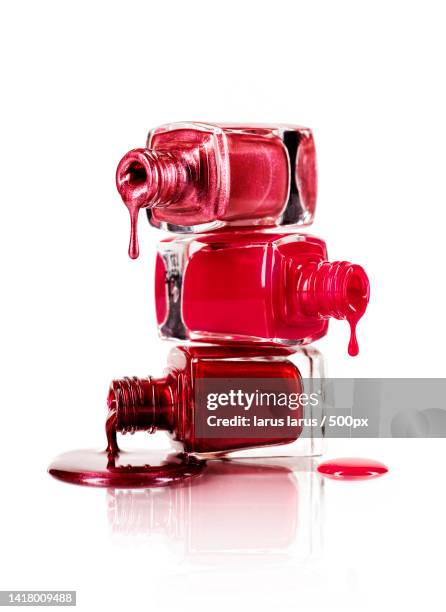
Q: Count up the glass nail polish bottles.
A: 3